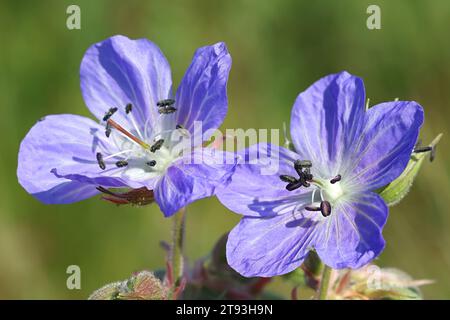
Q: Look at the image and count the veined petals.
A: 10